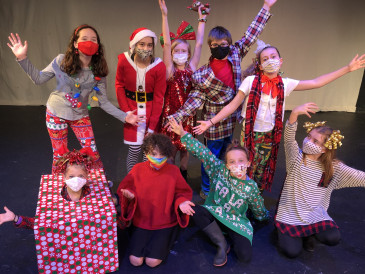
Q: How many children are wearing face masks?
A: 9